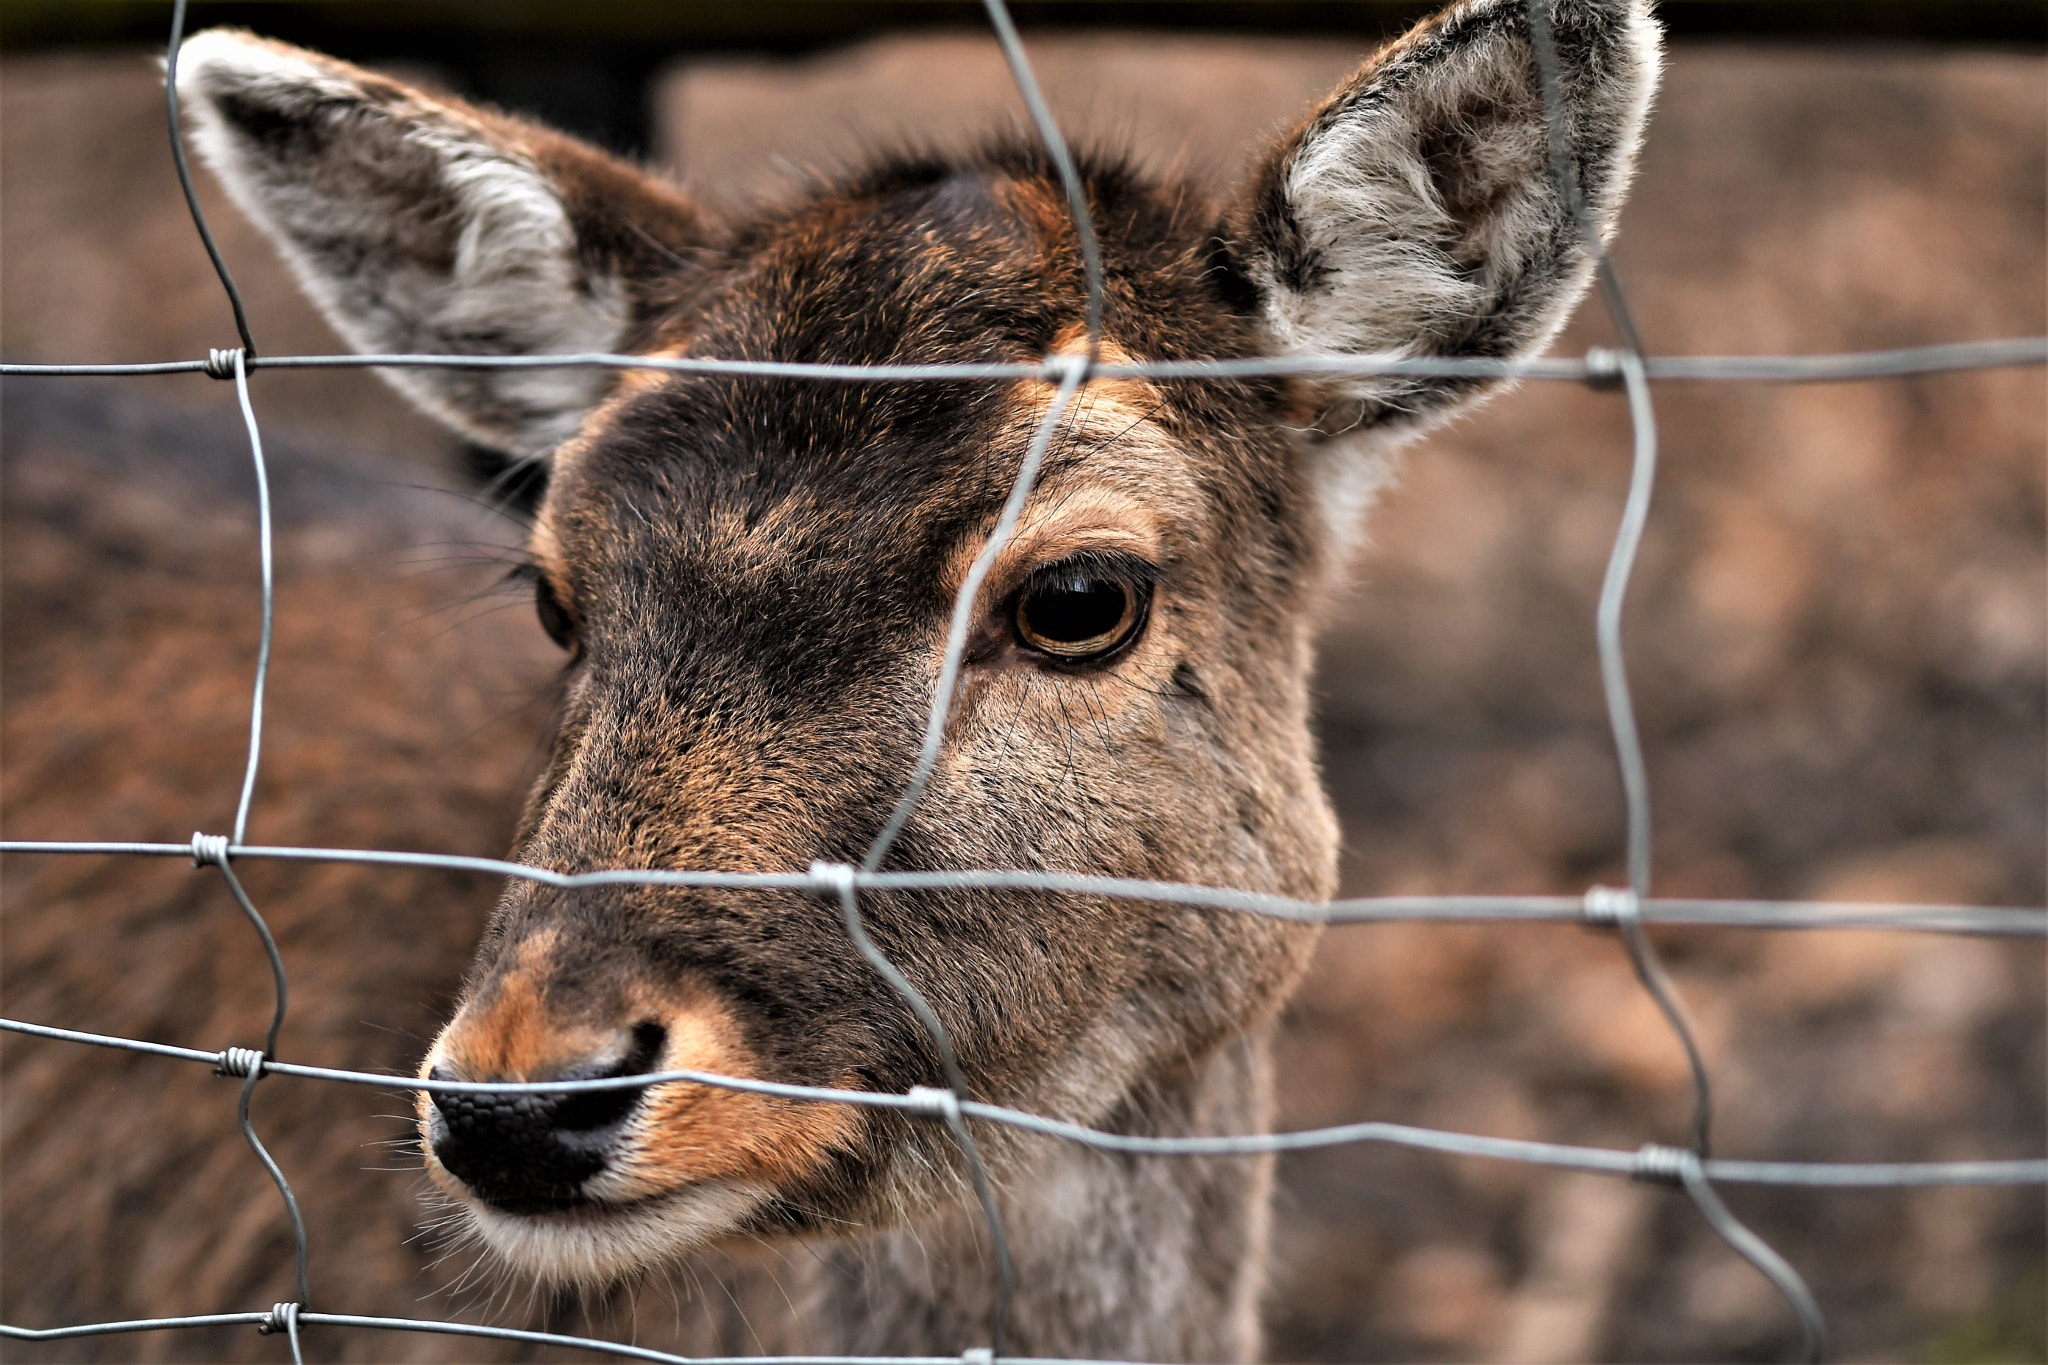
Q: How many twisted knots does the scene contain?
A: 11